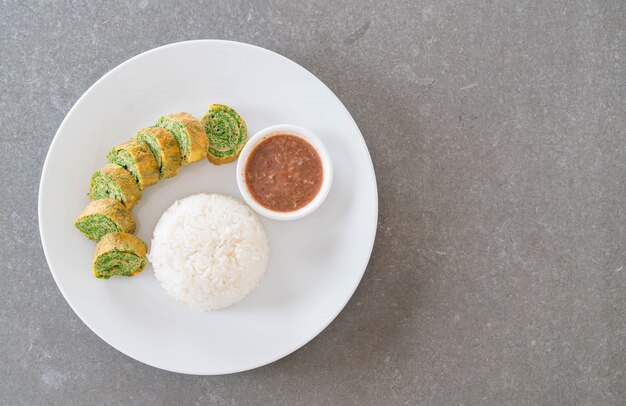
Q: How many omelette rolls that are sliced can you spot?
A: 7